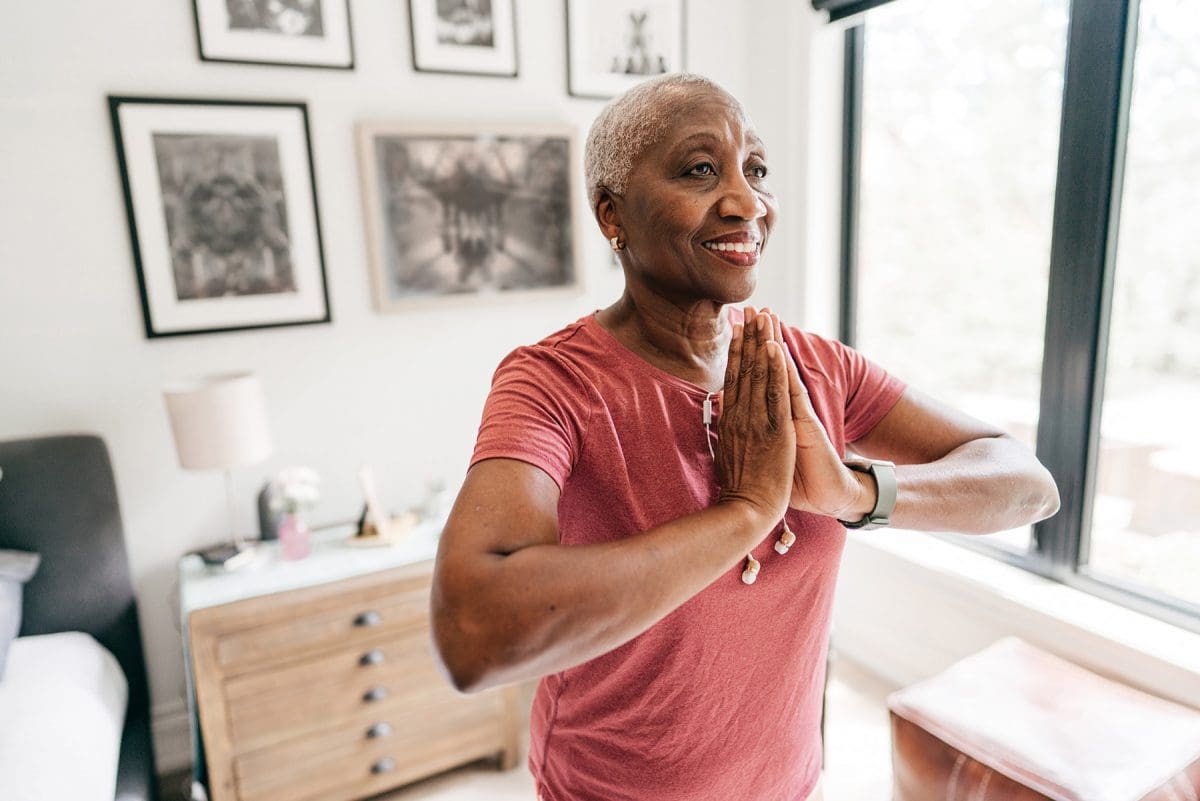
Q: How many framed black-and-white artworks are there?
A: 5